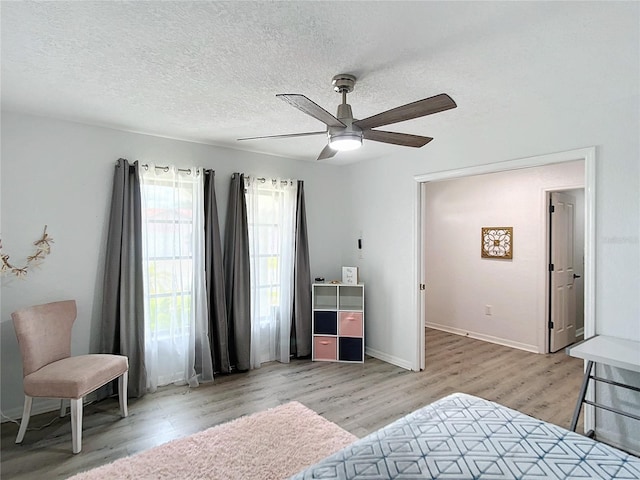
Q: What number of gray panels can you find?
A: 4